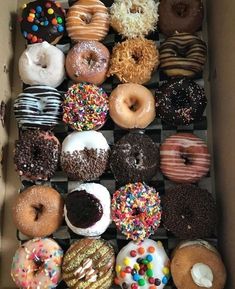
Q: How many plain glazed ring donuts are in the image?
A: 1